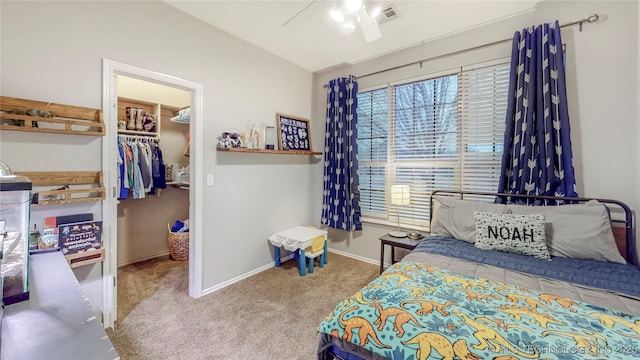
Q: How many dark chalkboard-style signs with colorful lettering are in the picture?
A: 1